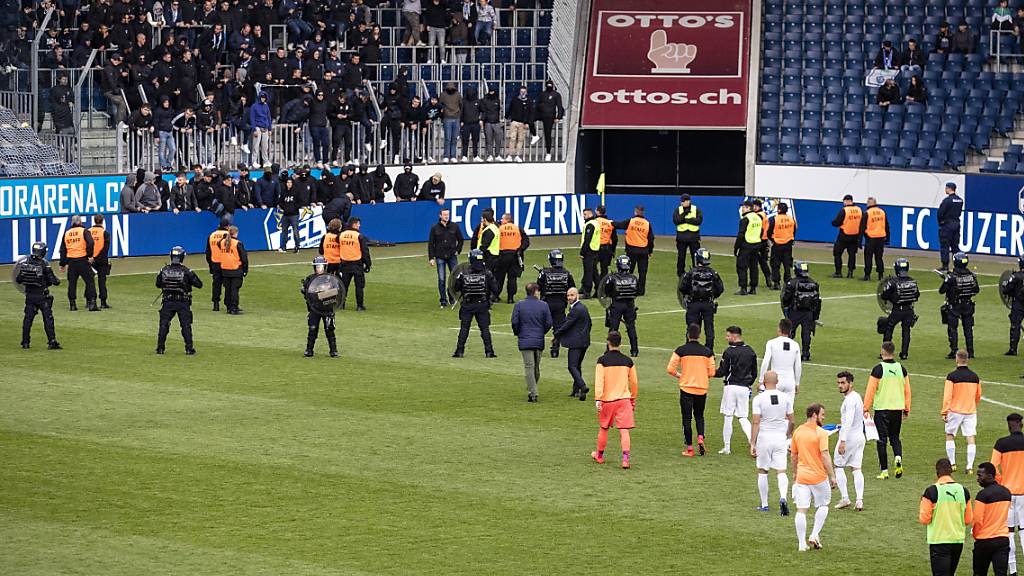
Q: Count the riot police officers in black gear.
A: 11